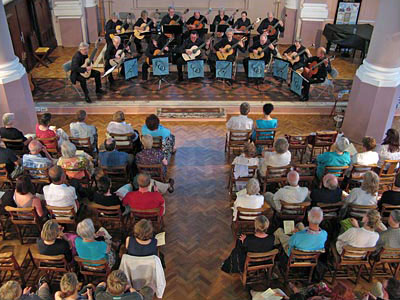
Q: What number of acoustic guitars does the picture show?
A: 15